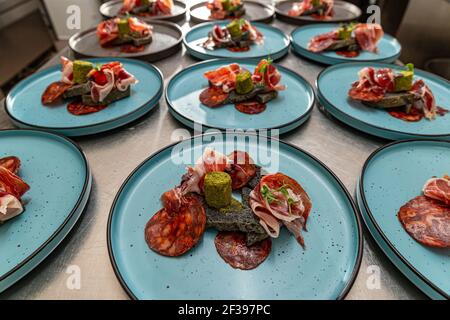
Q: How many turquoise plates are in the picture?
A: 8